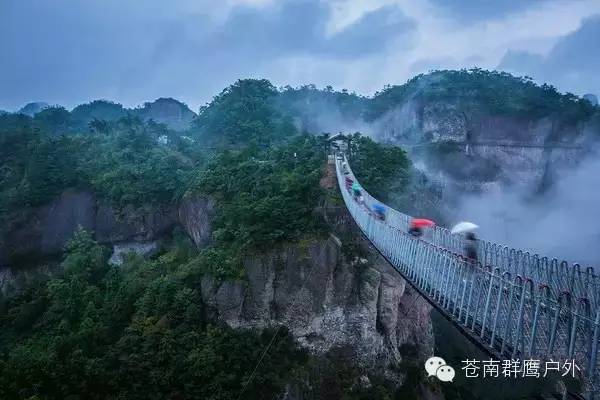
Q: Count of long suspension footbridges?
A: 1